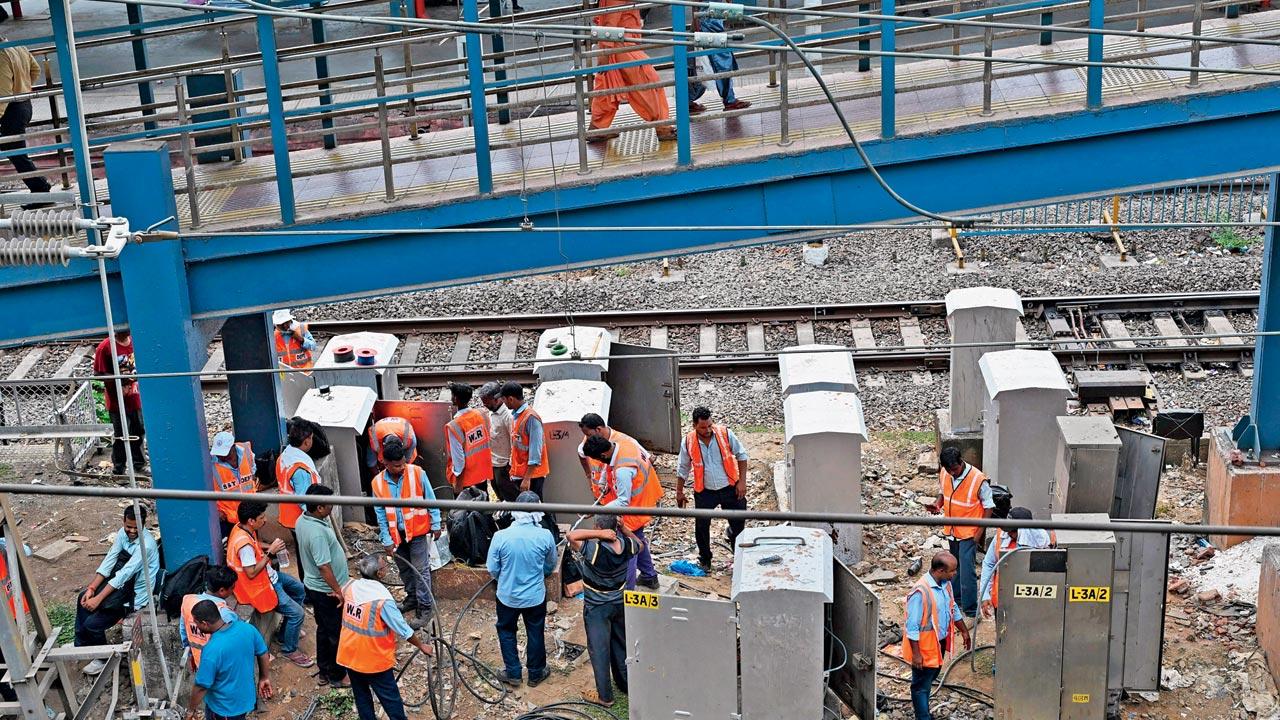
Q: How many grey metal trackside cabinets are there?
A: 11